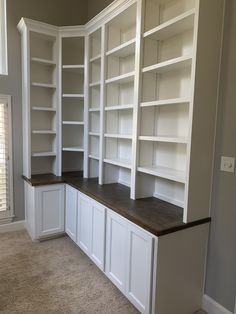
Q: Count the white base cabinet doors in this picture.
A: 6